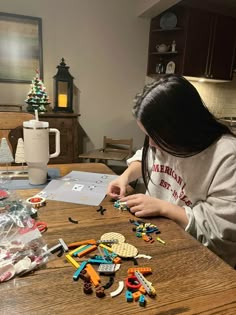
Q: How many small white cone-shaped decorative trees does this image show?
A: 2